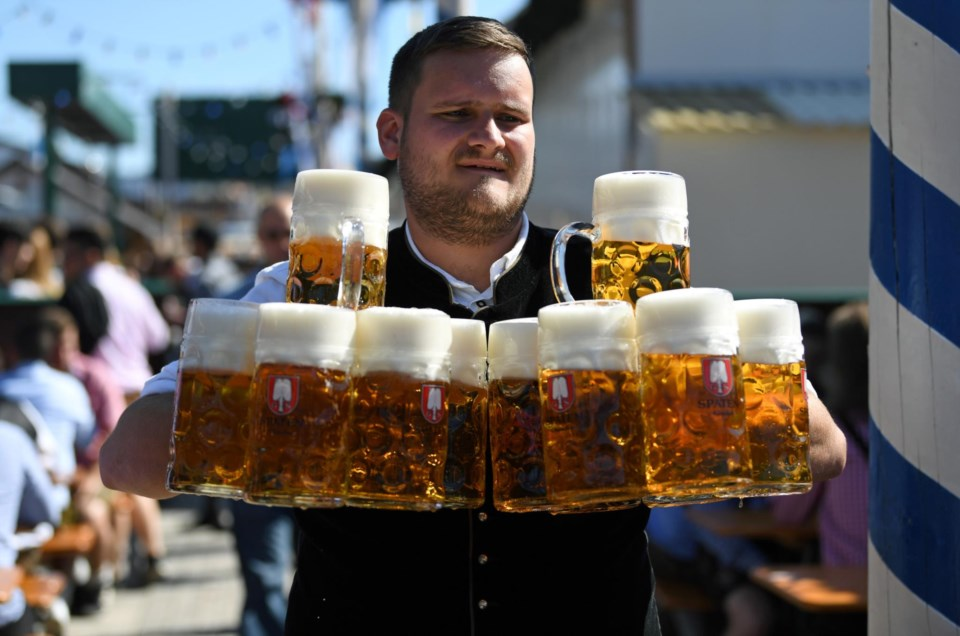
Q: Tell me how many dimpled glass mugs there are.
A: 10